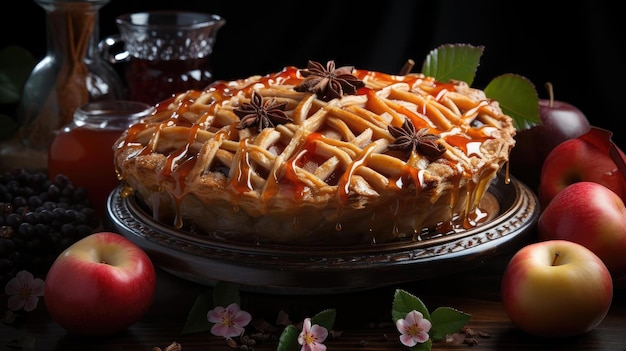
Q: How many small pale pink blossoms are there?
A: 4